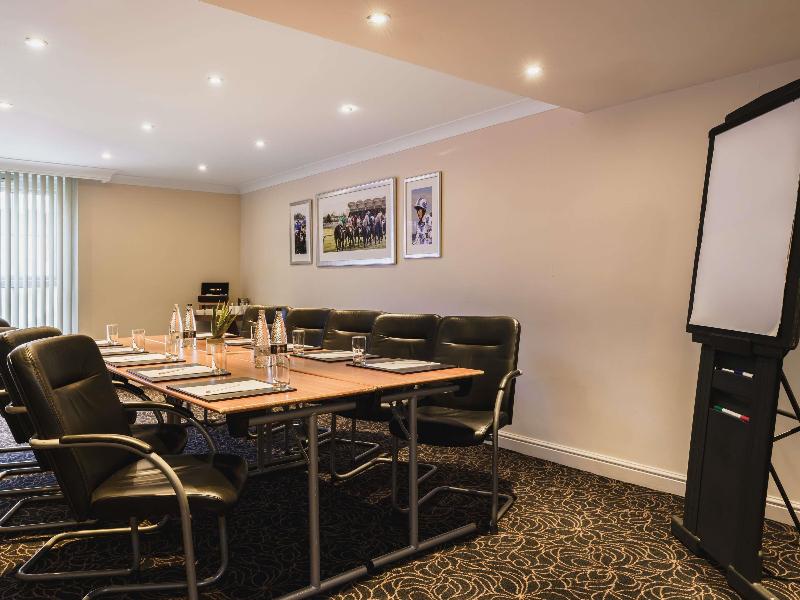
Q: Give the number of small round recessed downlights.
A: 10